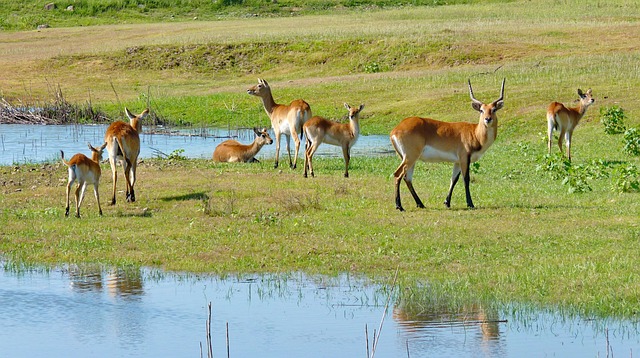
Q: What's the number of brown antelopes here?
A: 7